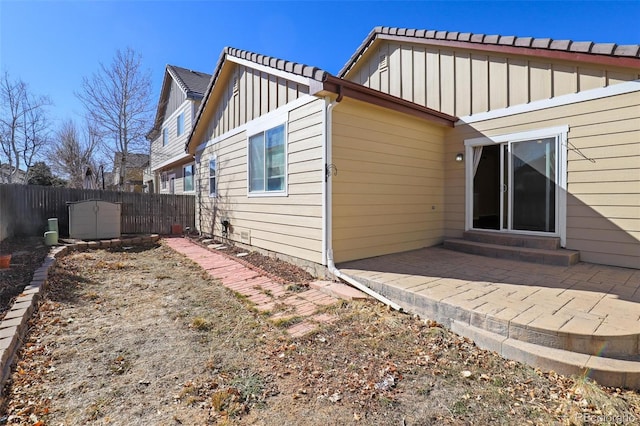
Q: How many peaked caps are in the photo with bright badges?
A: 0